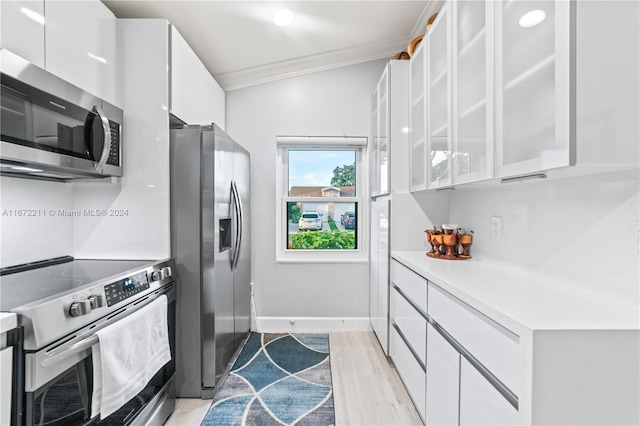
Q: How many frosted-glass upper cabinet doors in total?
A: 6